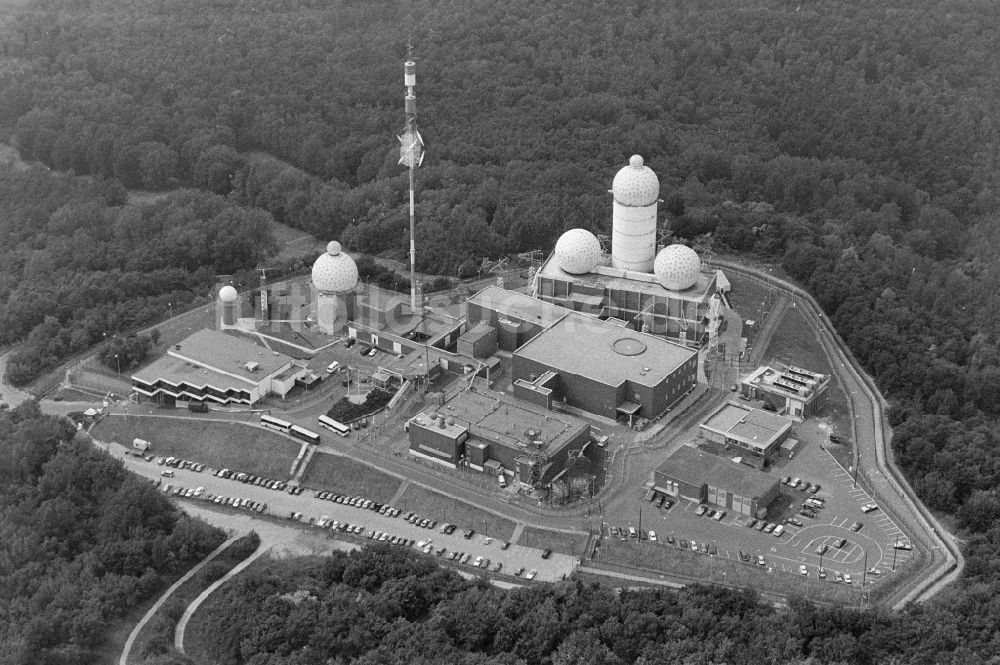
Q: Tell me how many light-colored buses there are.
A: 2